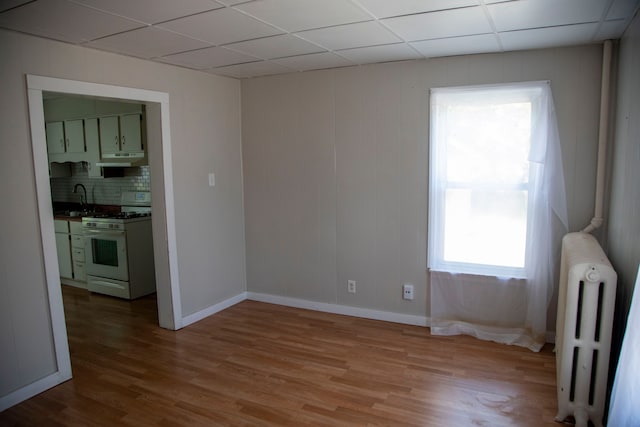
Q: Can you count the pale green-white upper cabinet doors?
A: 5